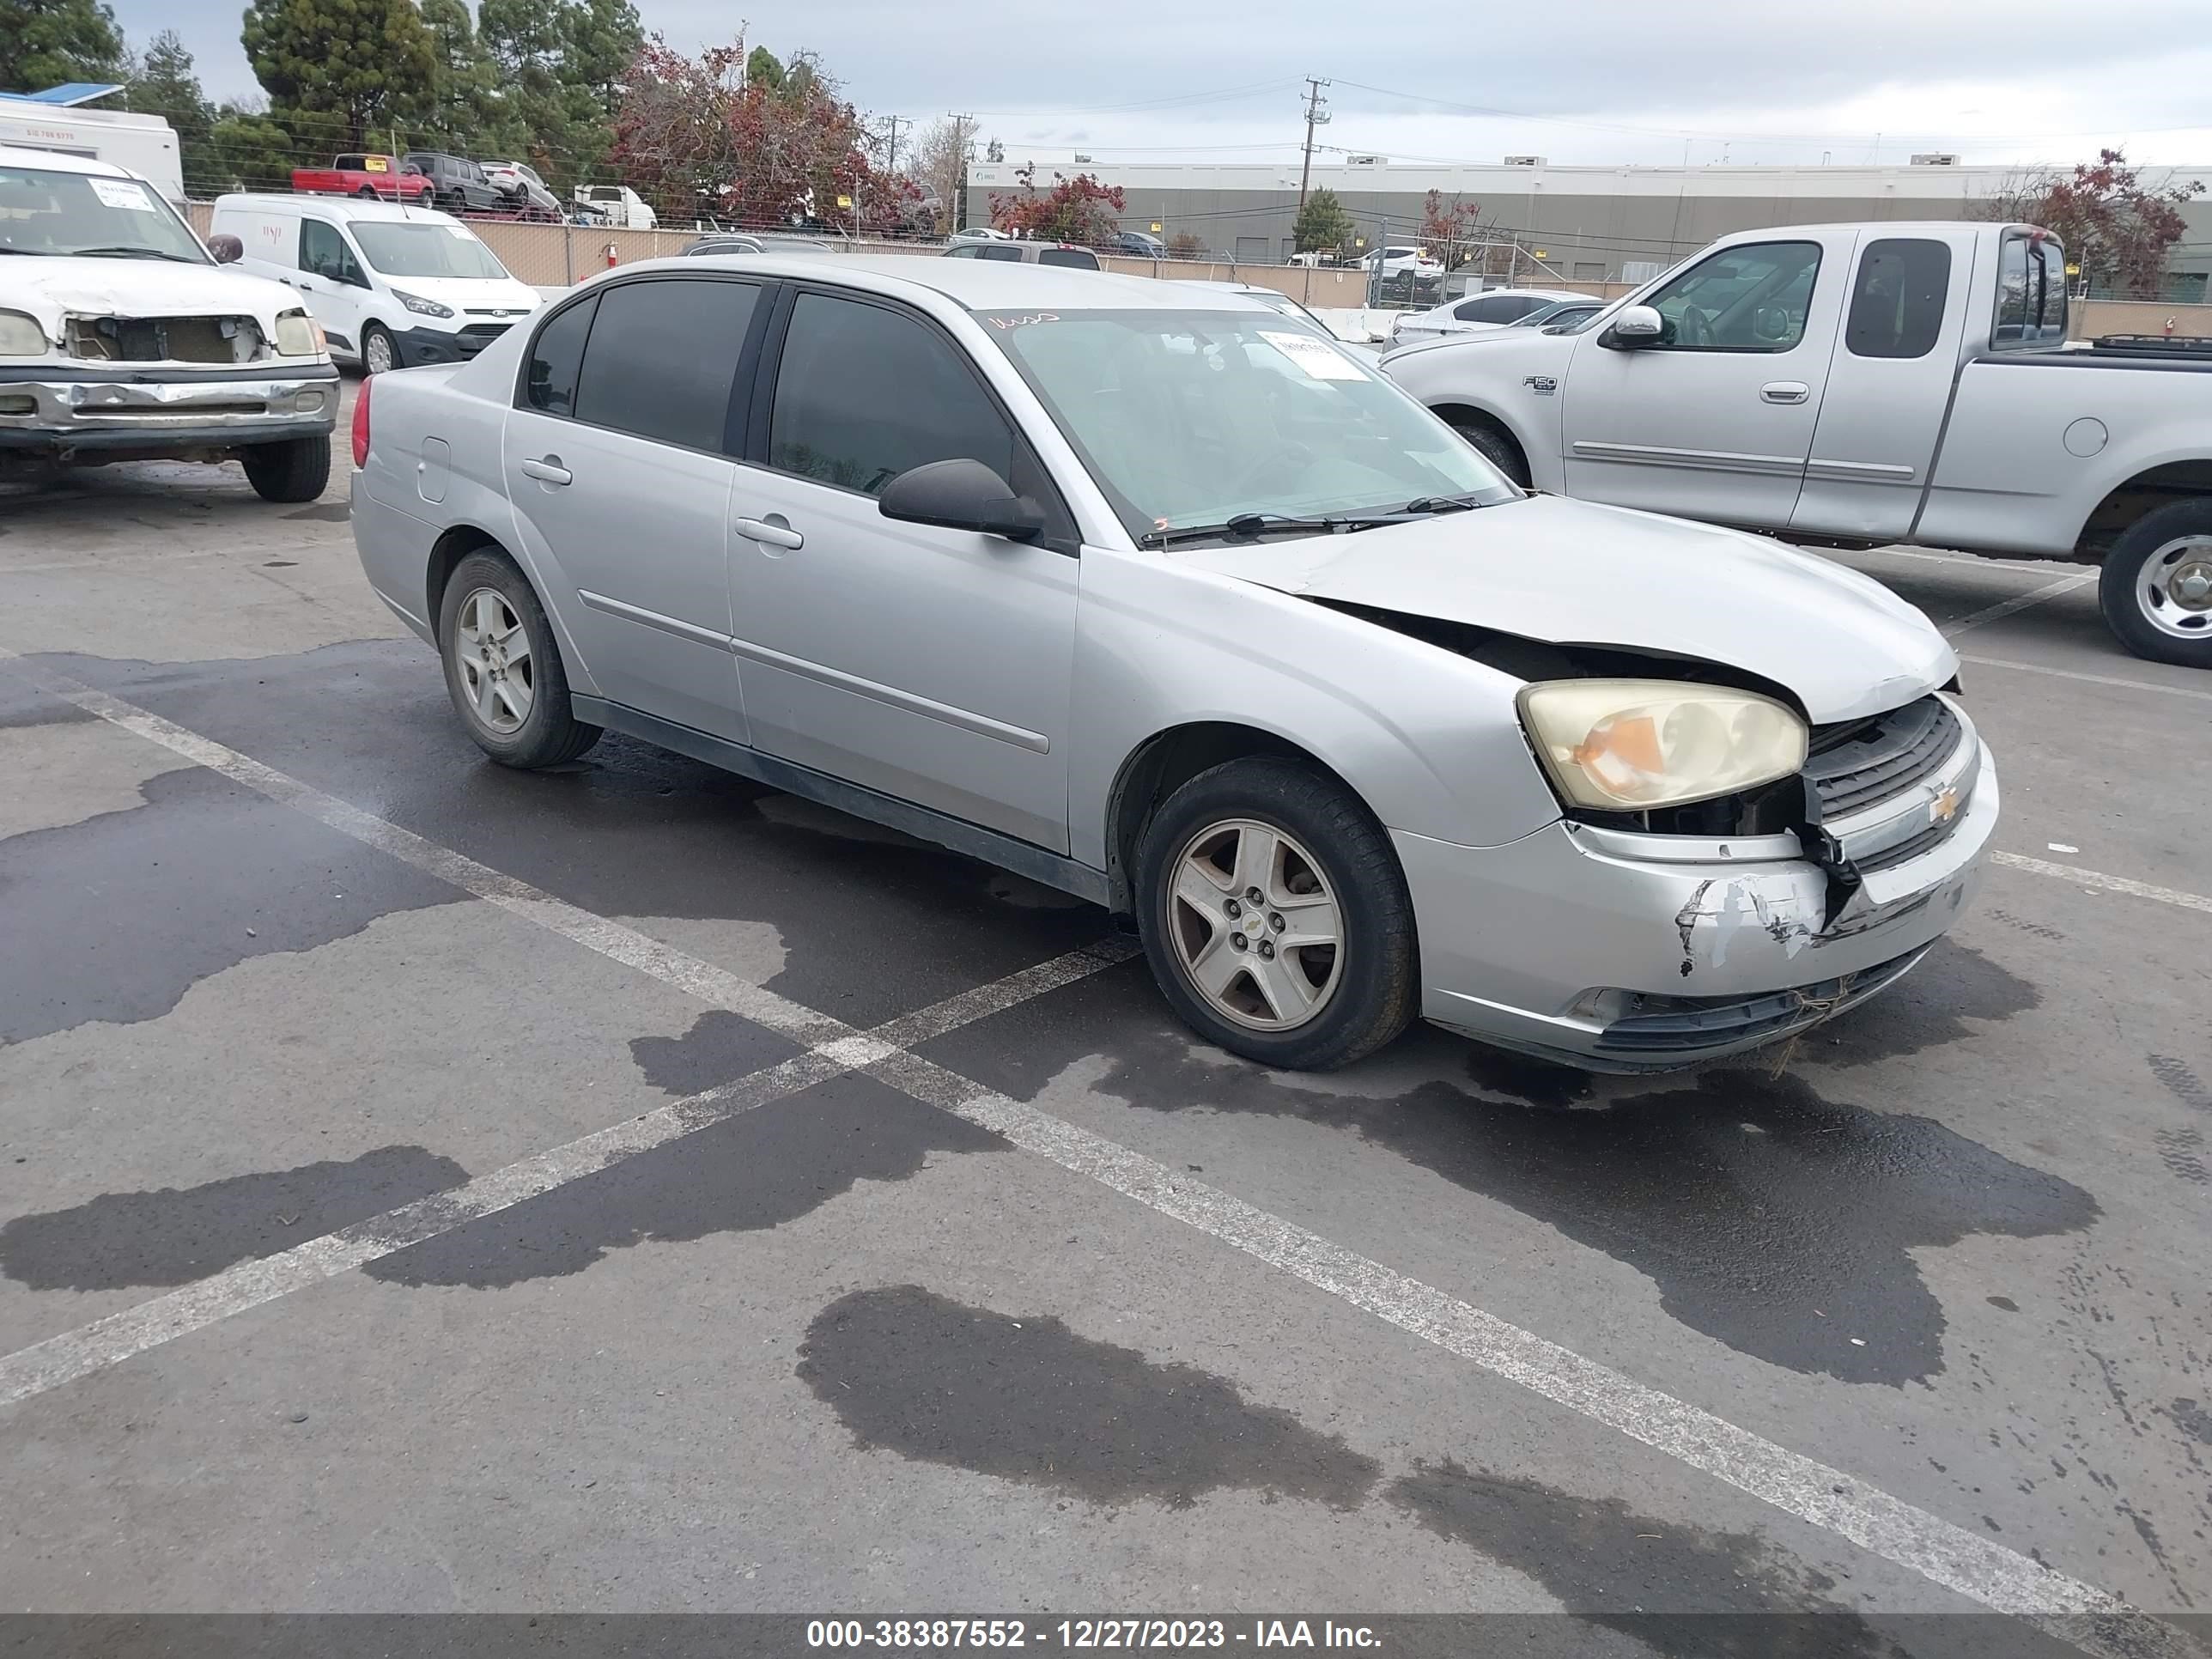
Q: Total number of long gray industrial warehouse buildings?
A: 1